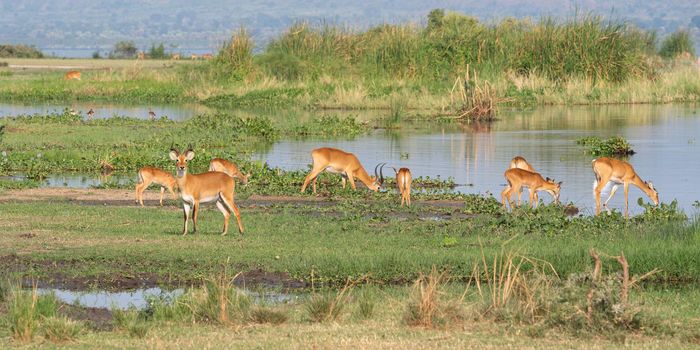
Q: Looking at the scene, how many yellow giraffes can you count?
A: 0